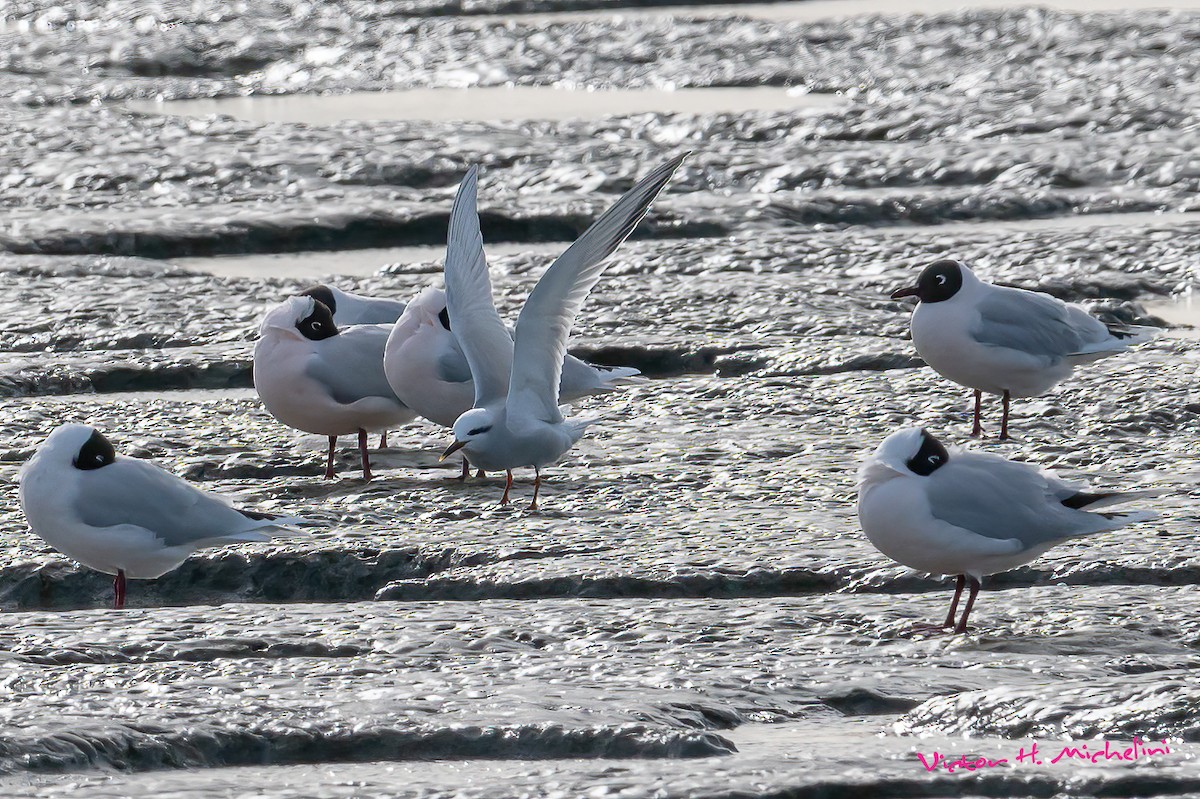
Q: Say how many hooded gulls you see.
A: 6